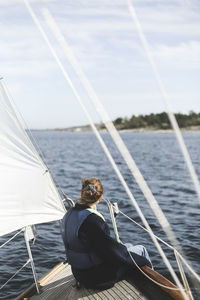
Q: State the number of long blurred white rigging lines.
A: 3